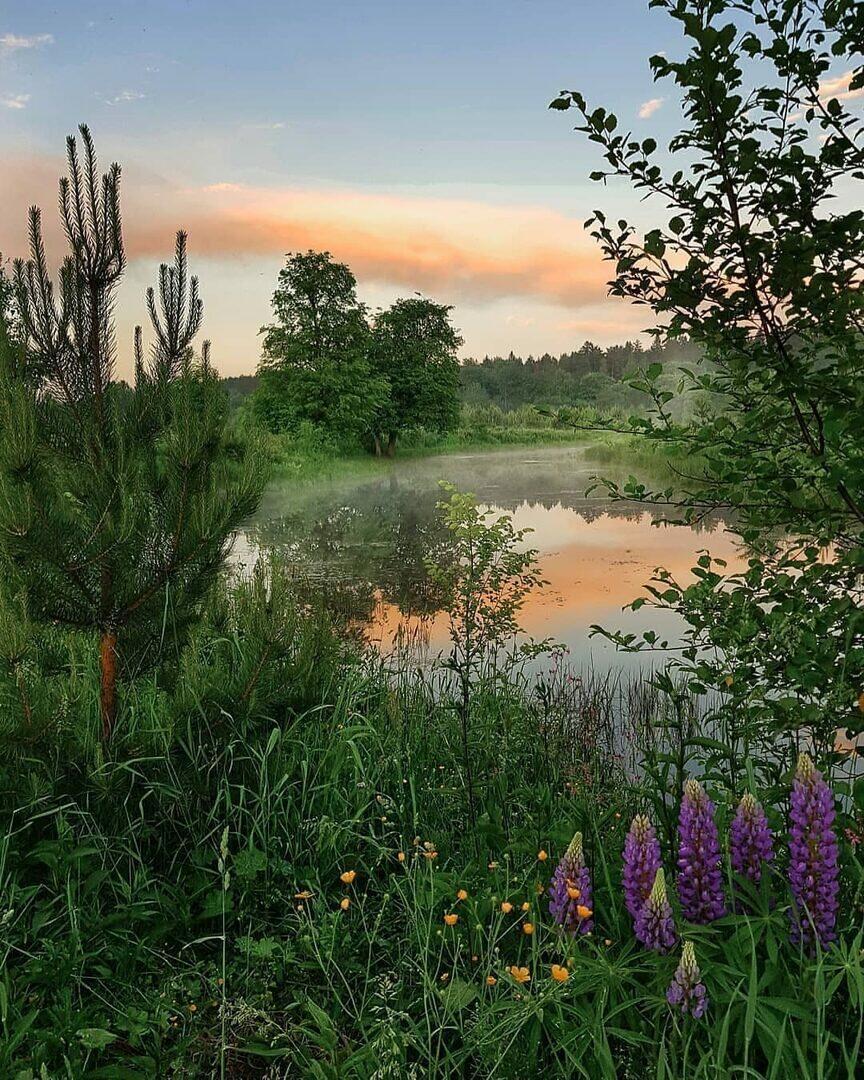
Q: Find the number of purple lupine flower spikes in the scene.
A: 7